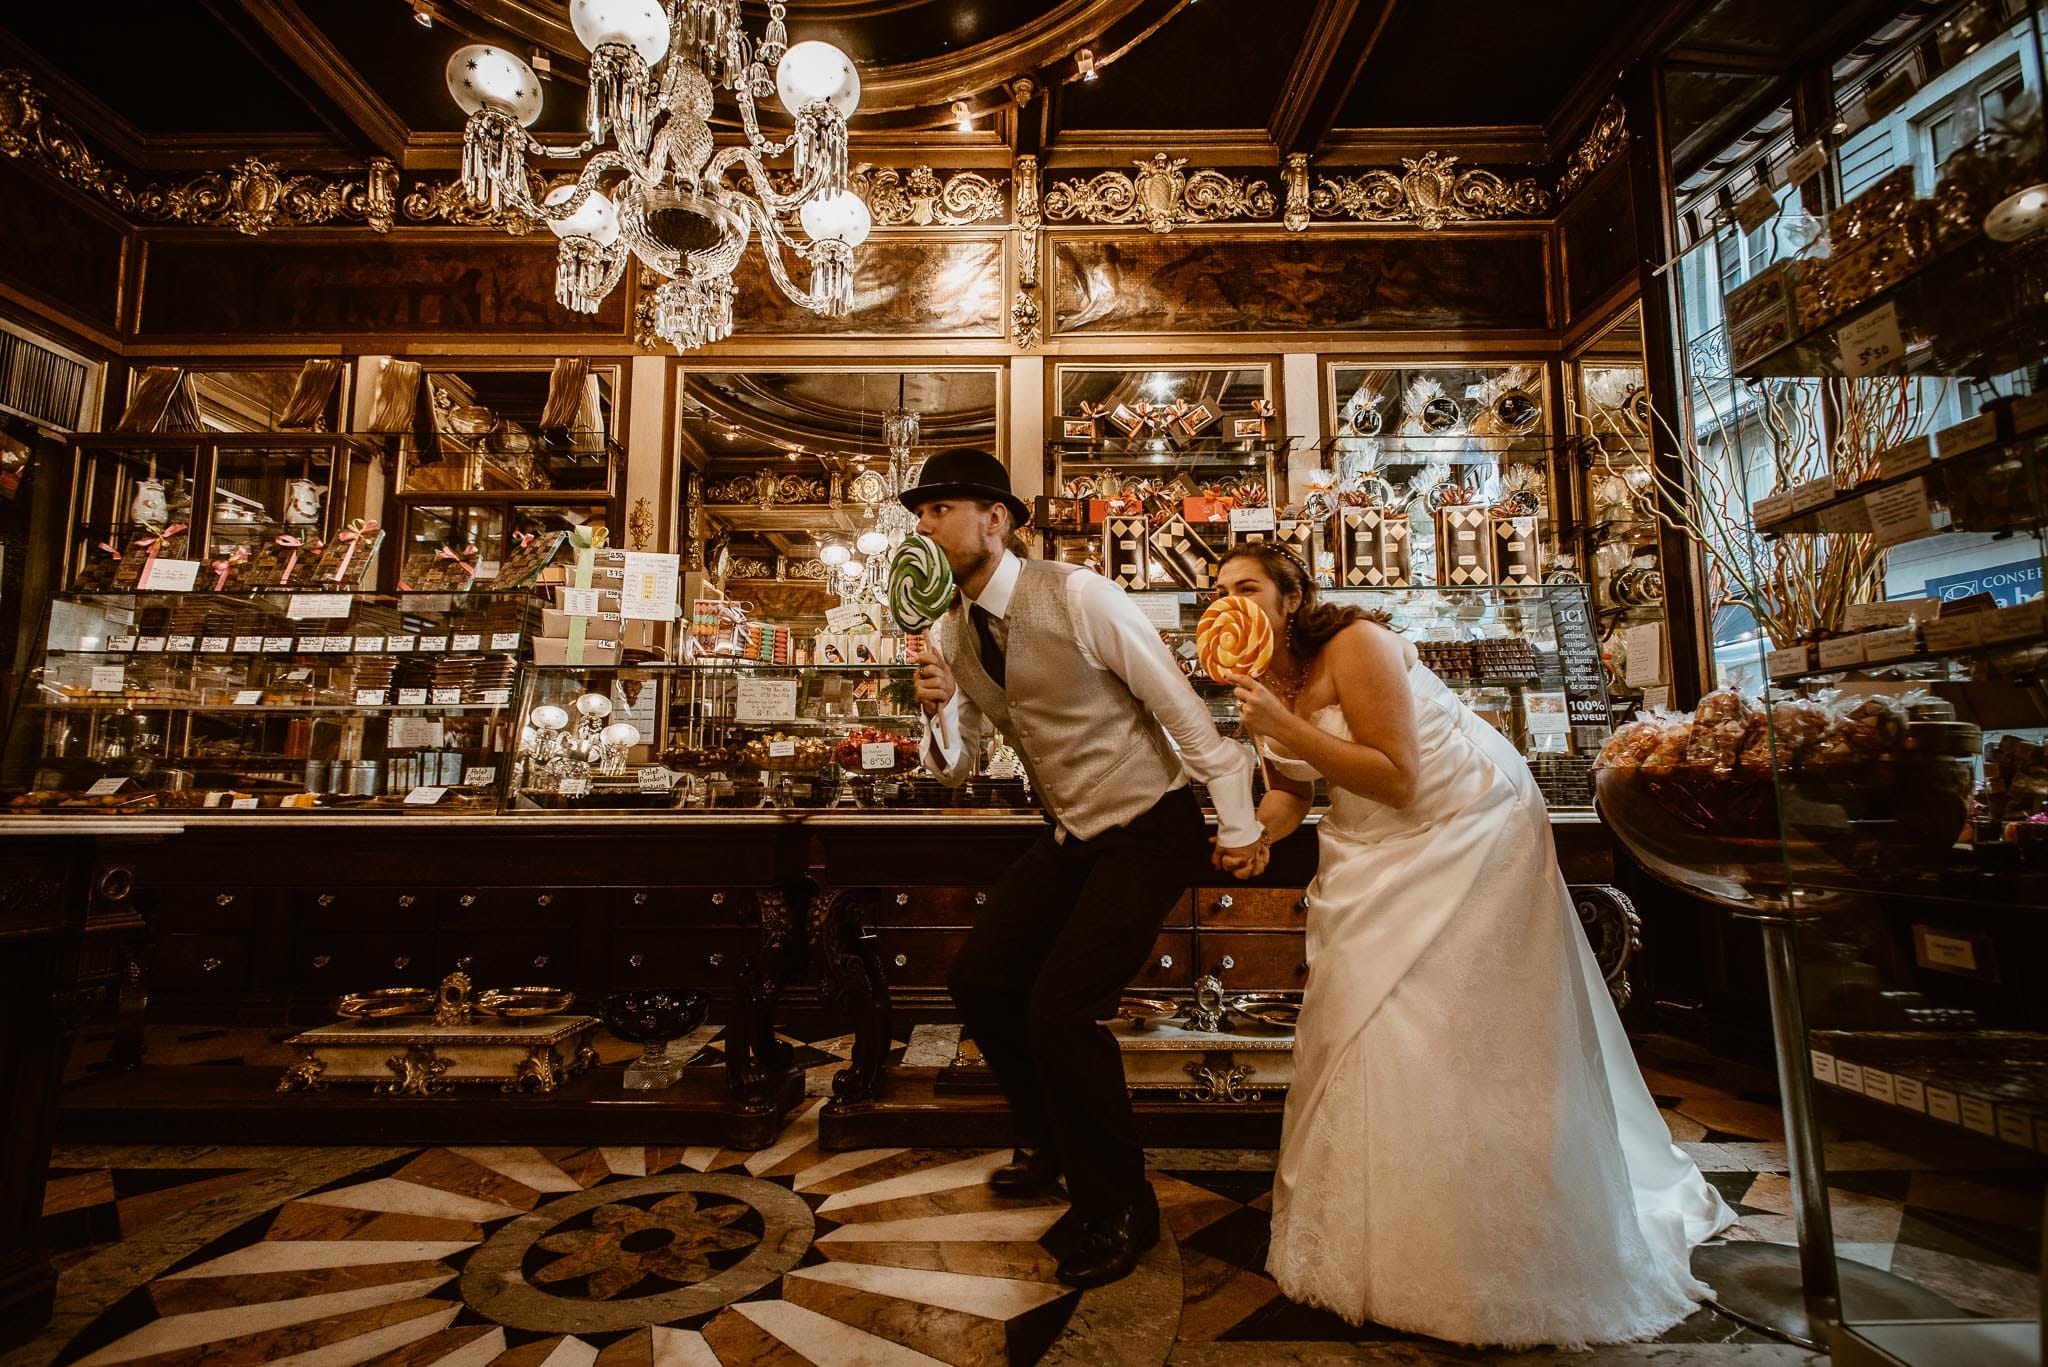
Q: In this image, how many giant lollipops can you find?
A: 2